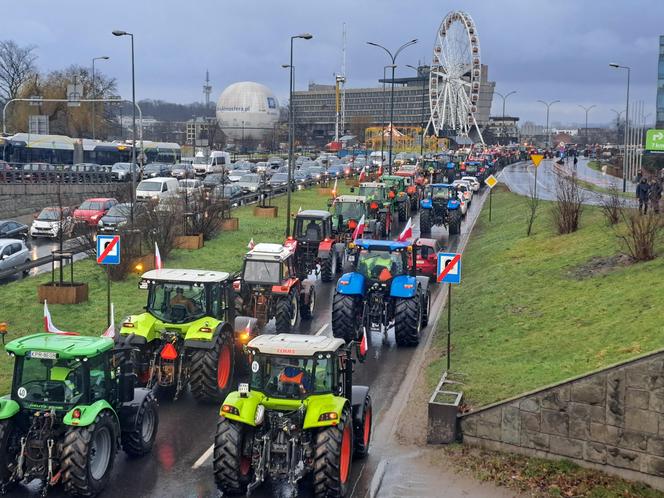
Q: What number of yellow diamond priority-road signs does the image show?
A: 1